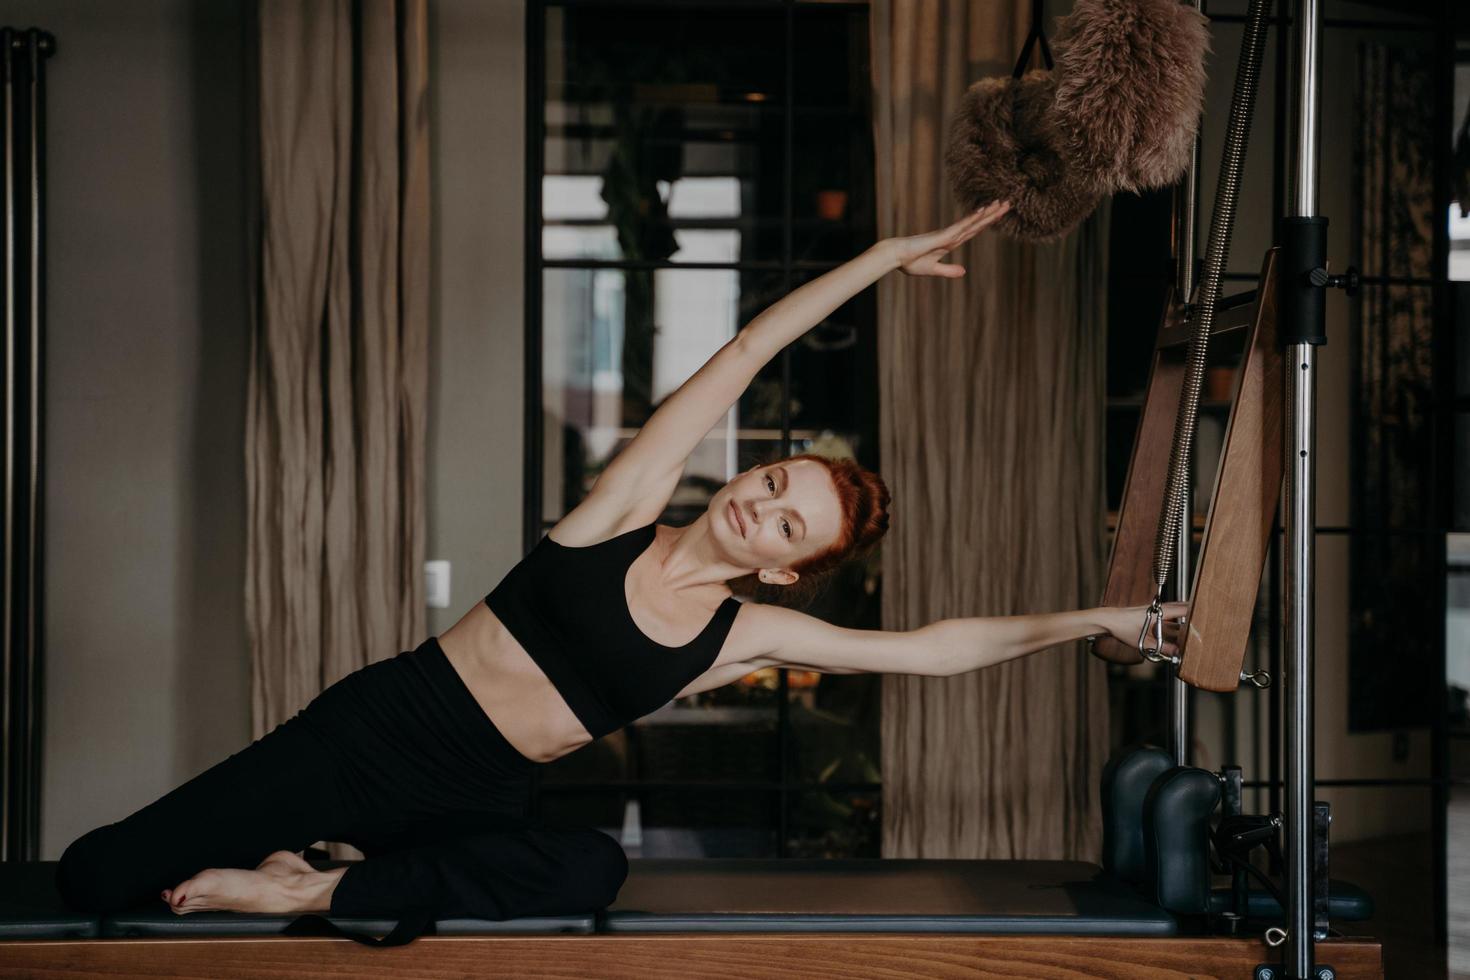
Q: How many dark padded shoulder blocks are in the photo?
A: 2